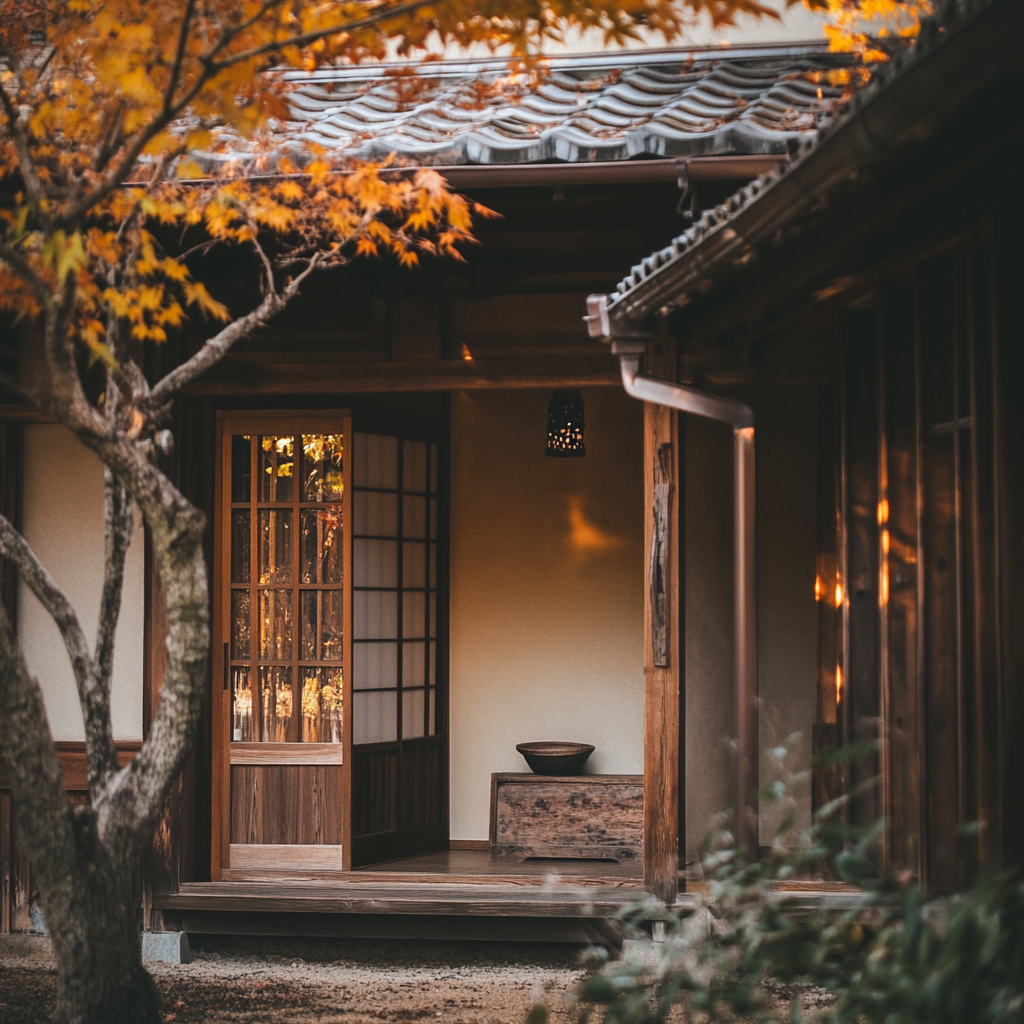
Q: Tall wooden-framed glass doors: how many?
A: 1